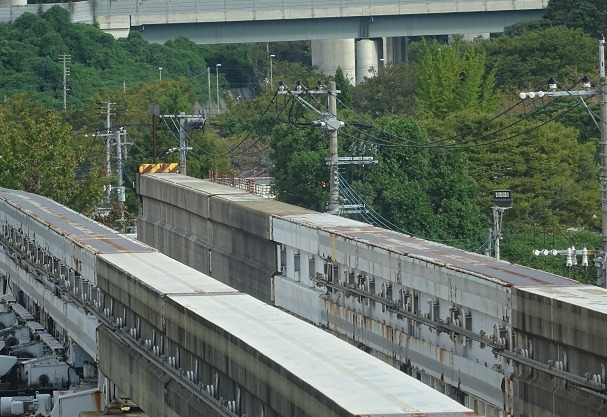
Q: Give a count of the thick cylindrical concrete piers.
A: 2